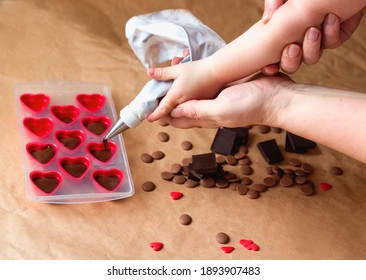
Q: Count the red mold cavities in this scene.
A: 11